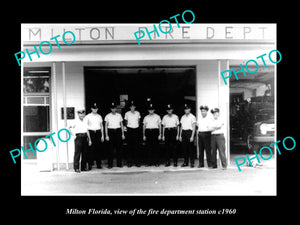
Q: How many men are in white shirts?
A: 9